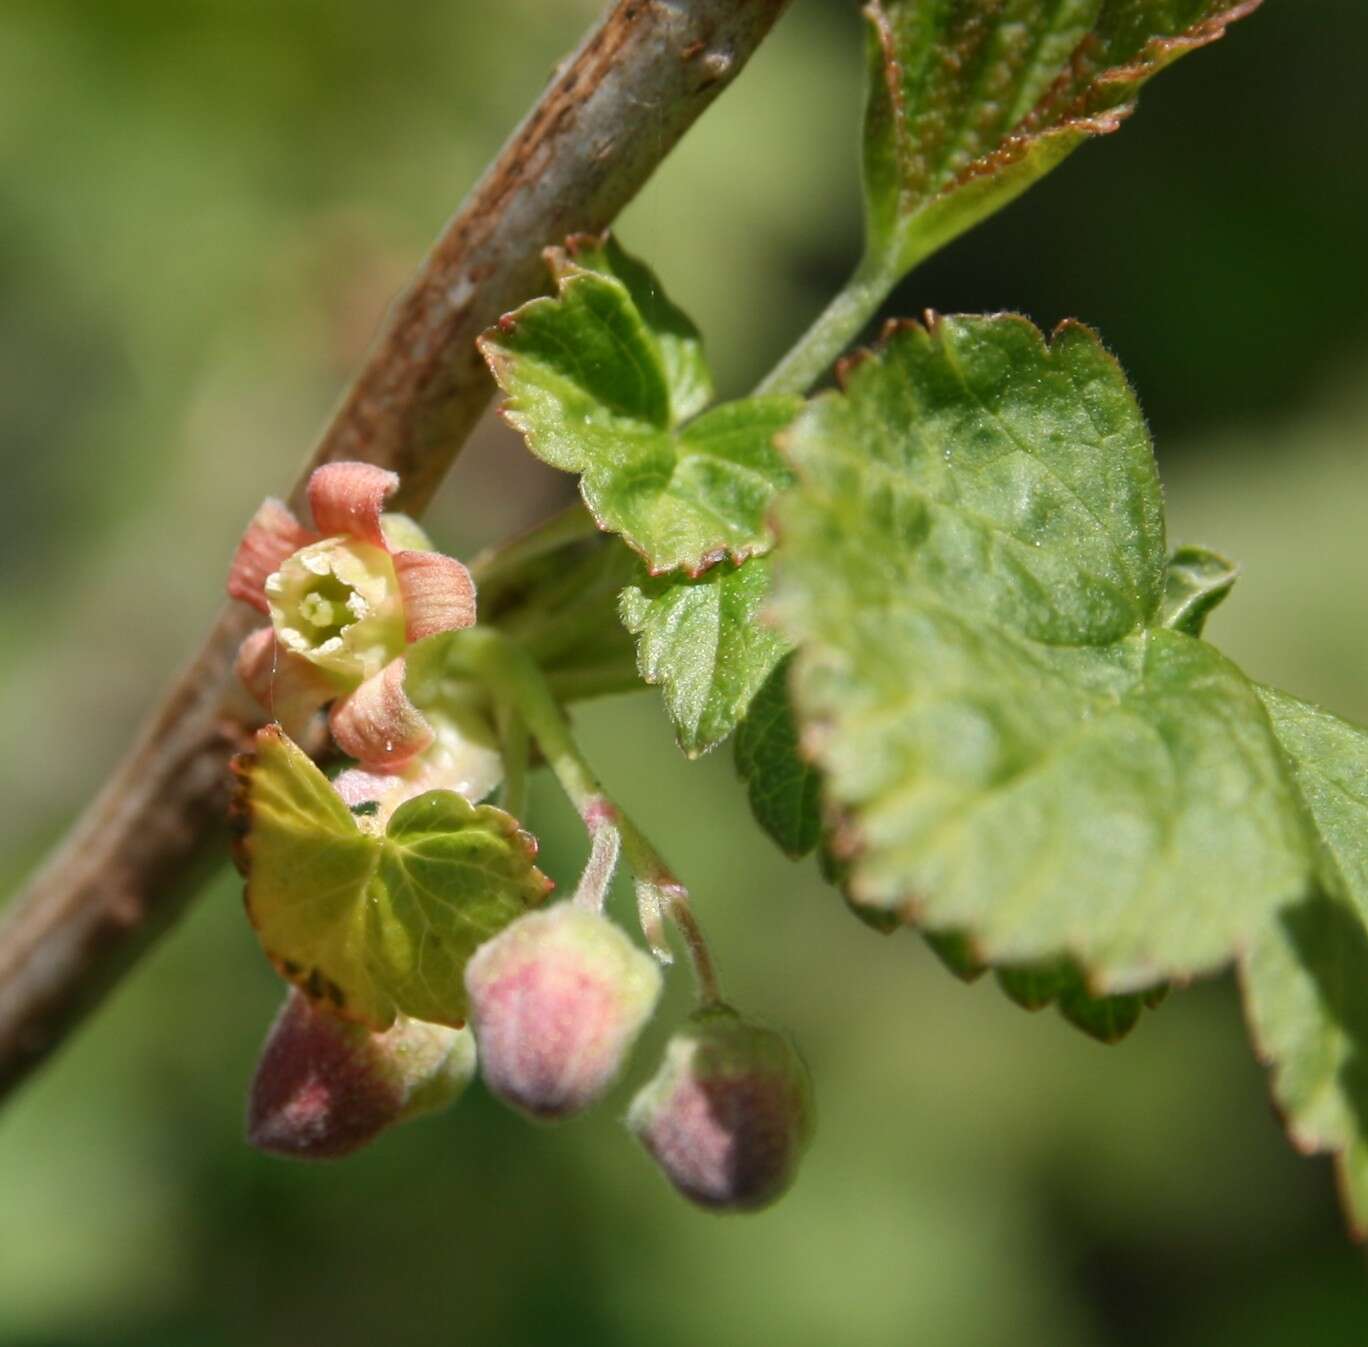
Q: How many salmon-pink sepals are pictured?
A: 5